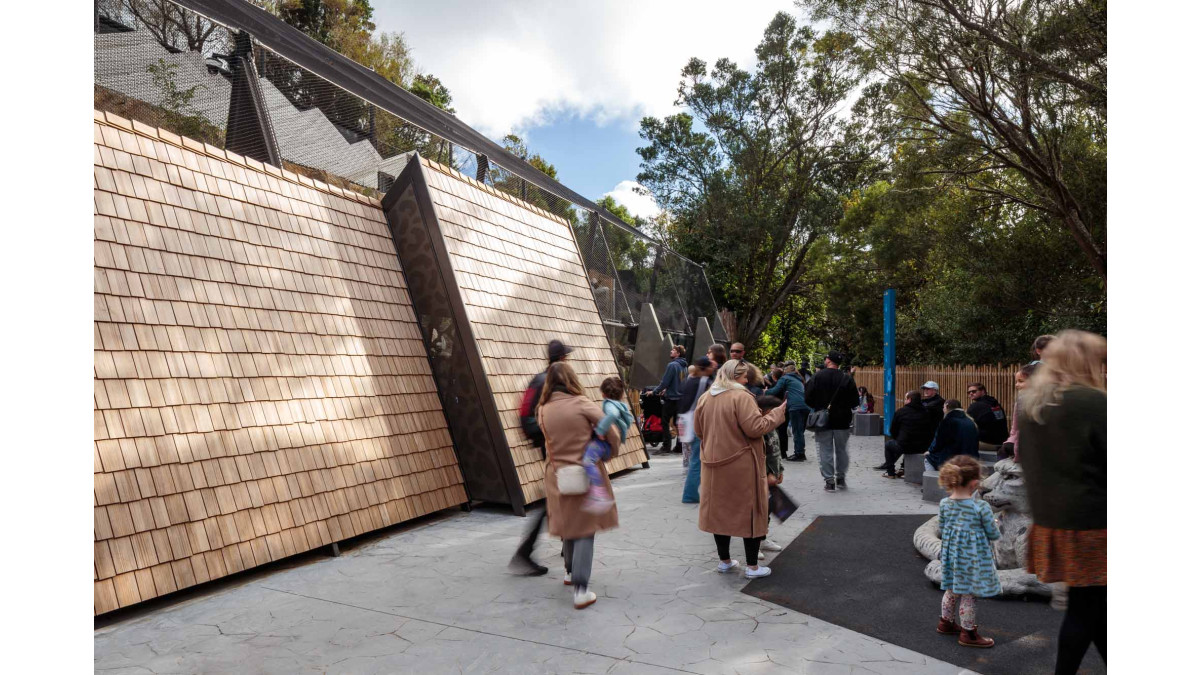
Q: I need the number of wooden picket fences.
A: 1